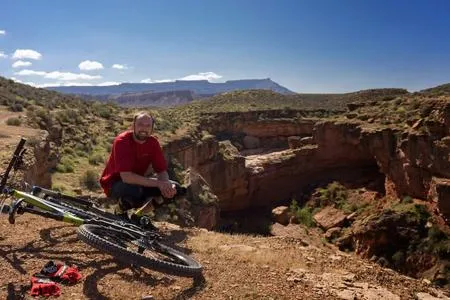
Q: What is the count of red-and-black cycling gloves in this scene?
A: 2